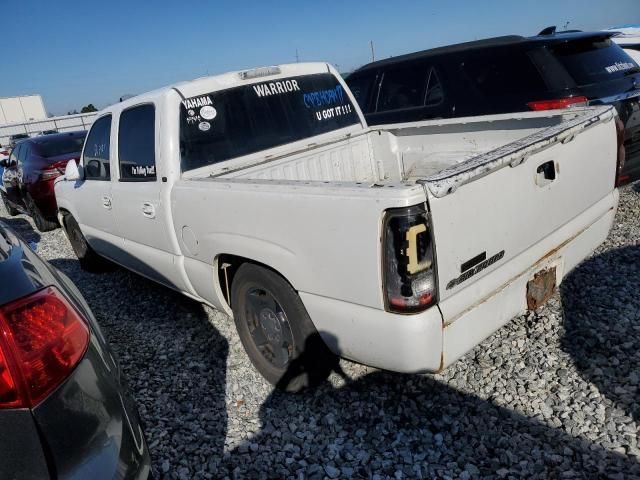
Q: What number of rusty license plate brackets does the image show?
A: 1